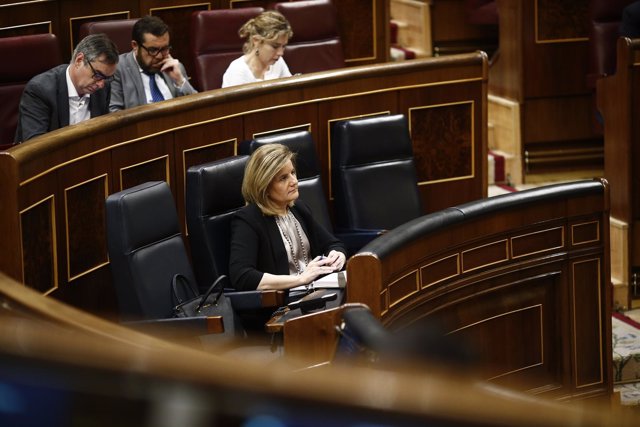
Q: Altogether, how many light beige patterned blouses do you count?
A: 1